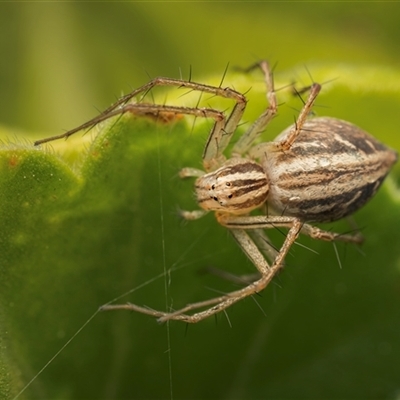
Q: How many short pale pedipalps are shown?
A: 2